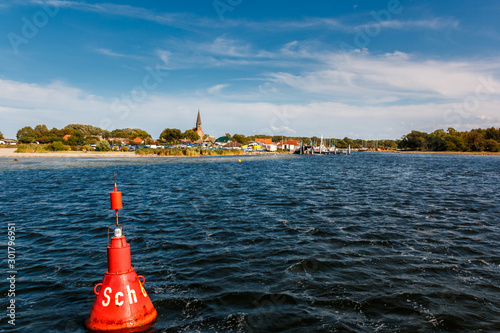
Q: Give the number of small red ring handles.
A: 2